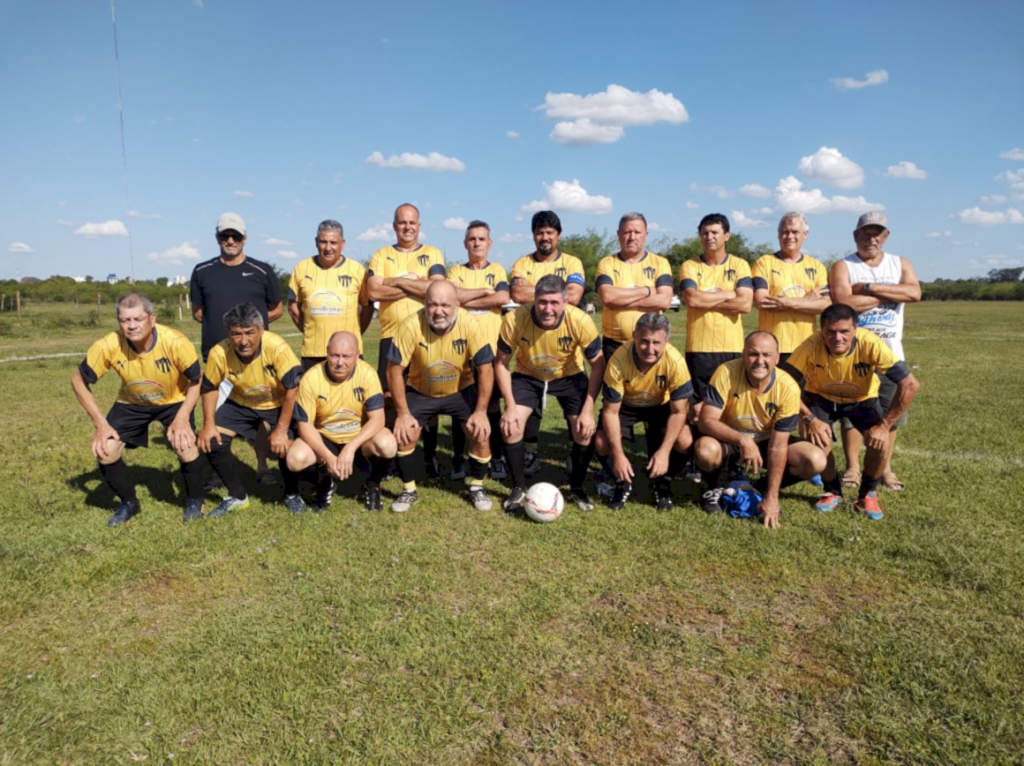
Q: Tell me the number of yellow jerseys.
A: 15